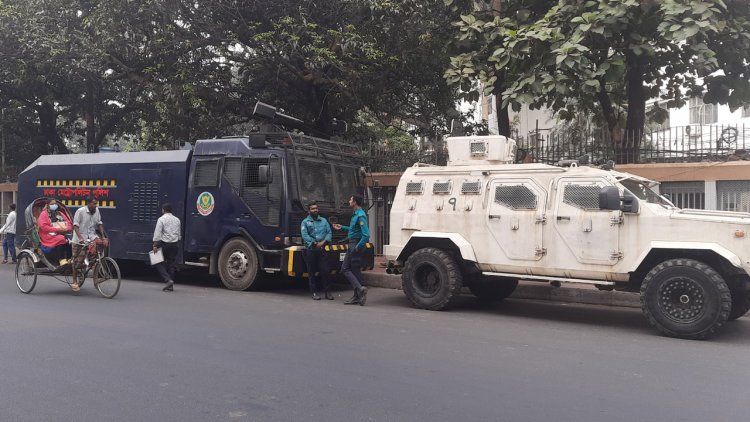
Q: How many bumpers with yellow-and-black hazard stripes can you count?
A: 1